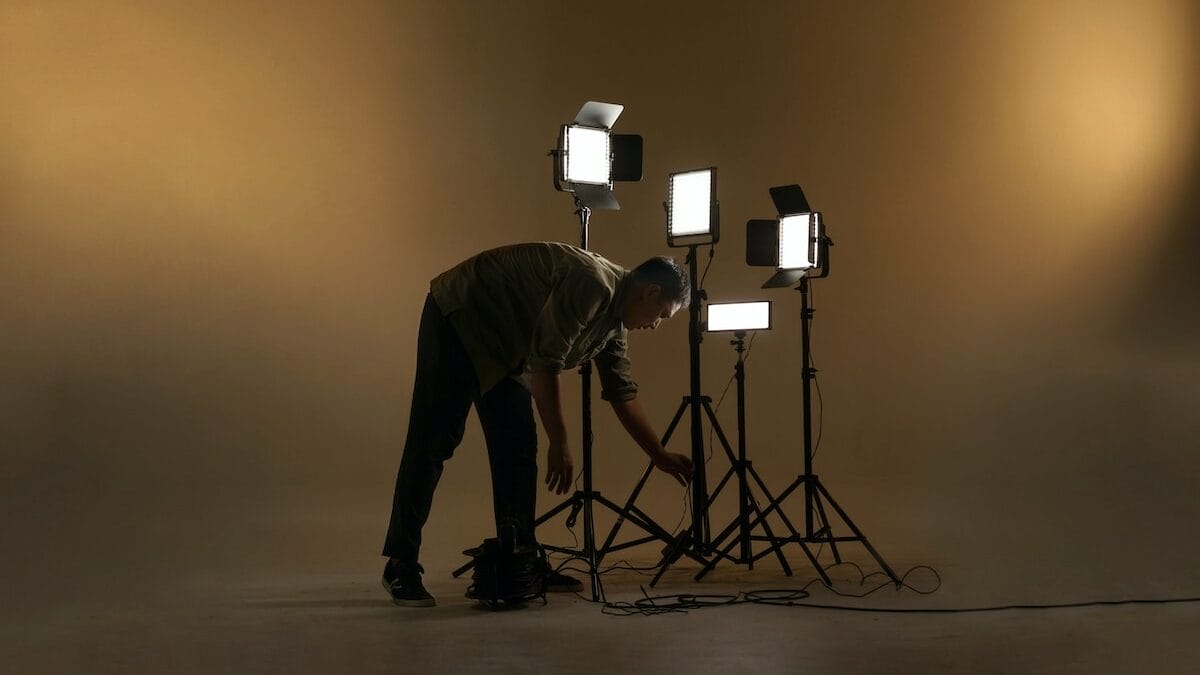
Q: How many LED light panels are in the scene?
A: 4